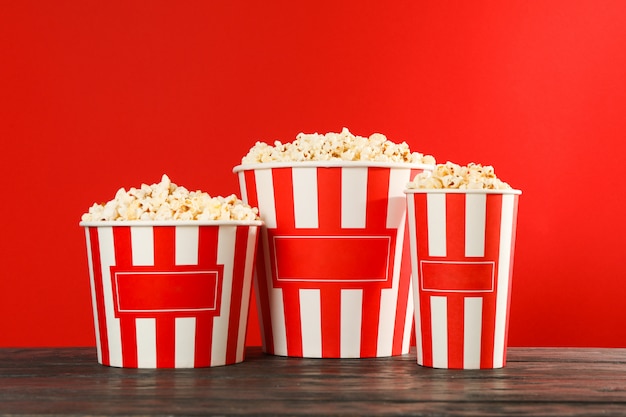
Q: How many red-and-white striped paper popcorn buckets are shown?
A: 3